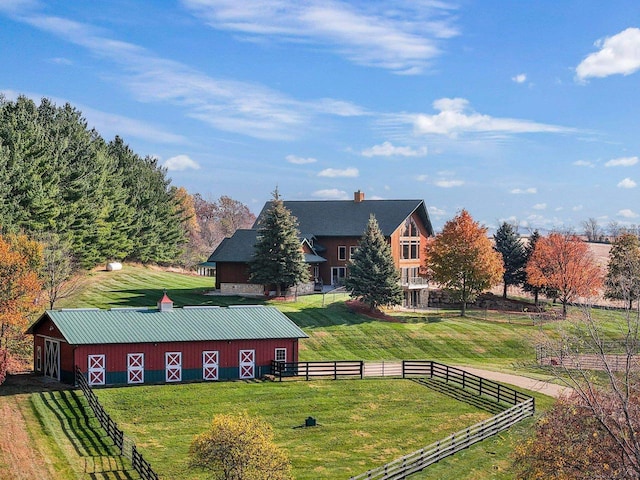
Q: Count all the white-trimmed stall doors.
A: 5